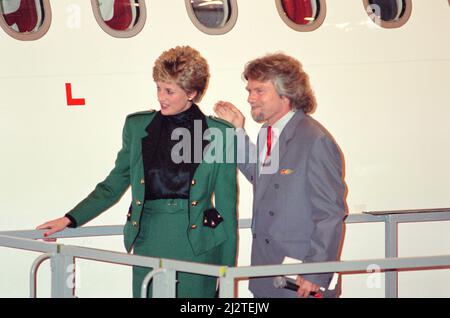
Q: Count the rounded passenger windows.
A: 5